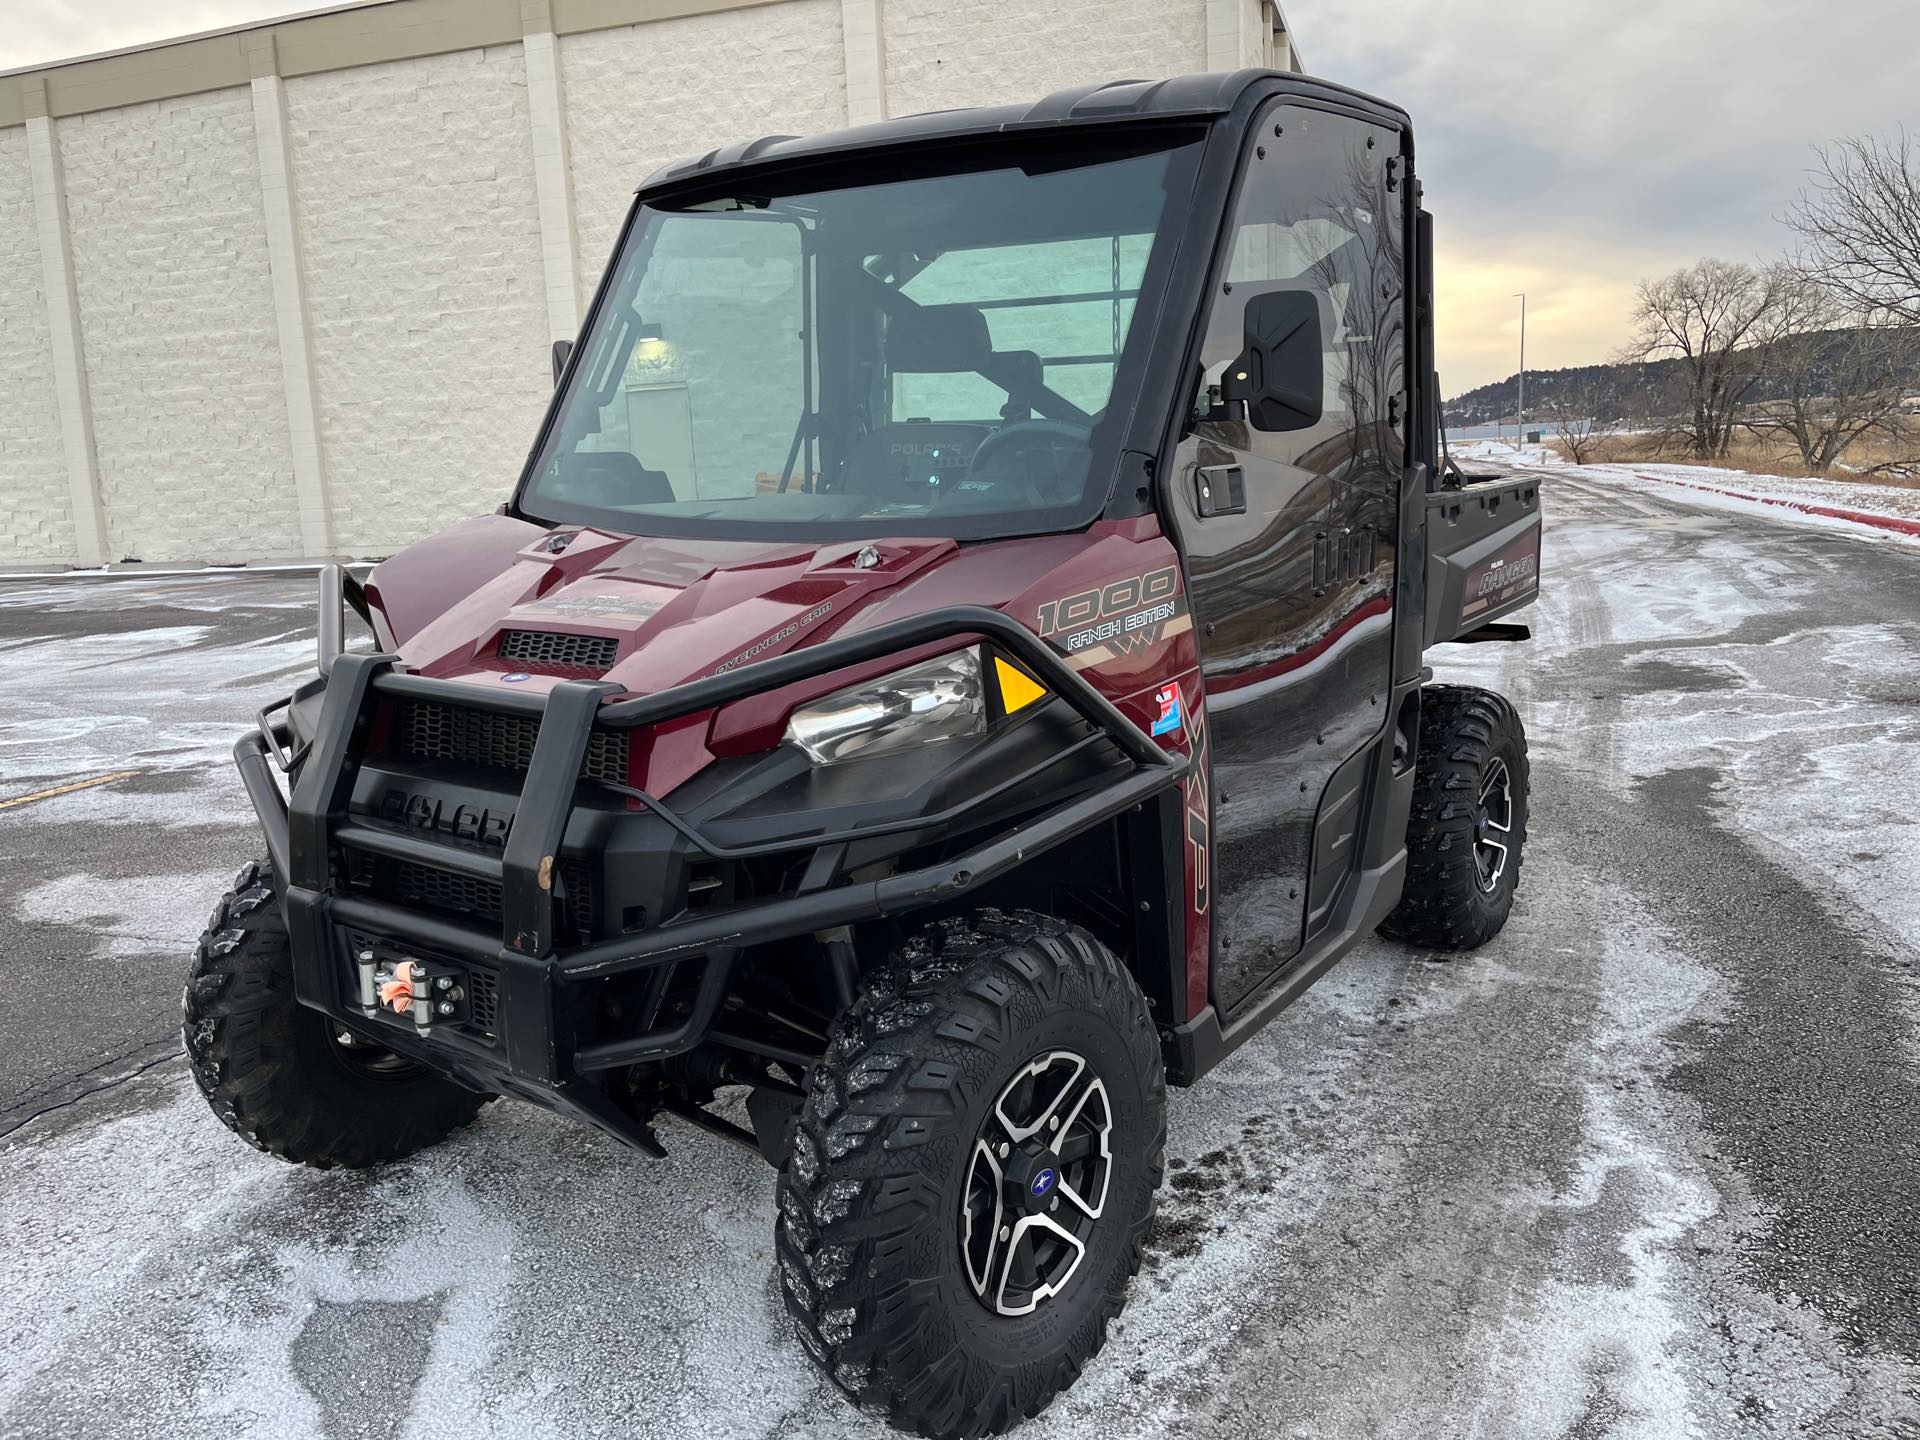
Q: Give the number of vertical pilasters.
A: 5